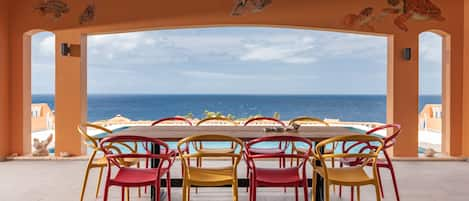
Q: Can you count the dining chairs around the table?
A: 10